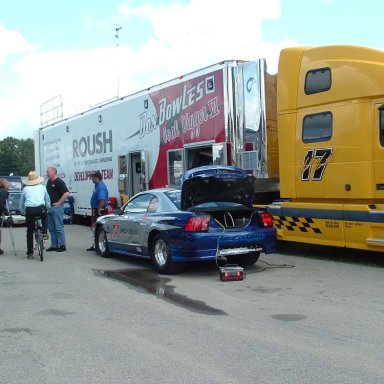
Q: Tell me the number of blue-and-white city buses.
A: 0